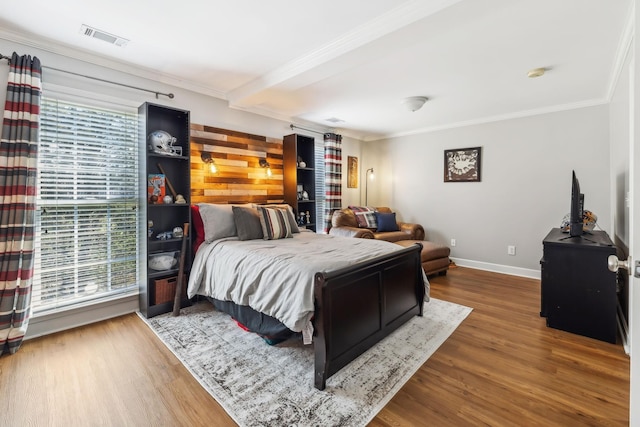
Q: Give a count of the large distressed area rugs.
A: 1